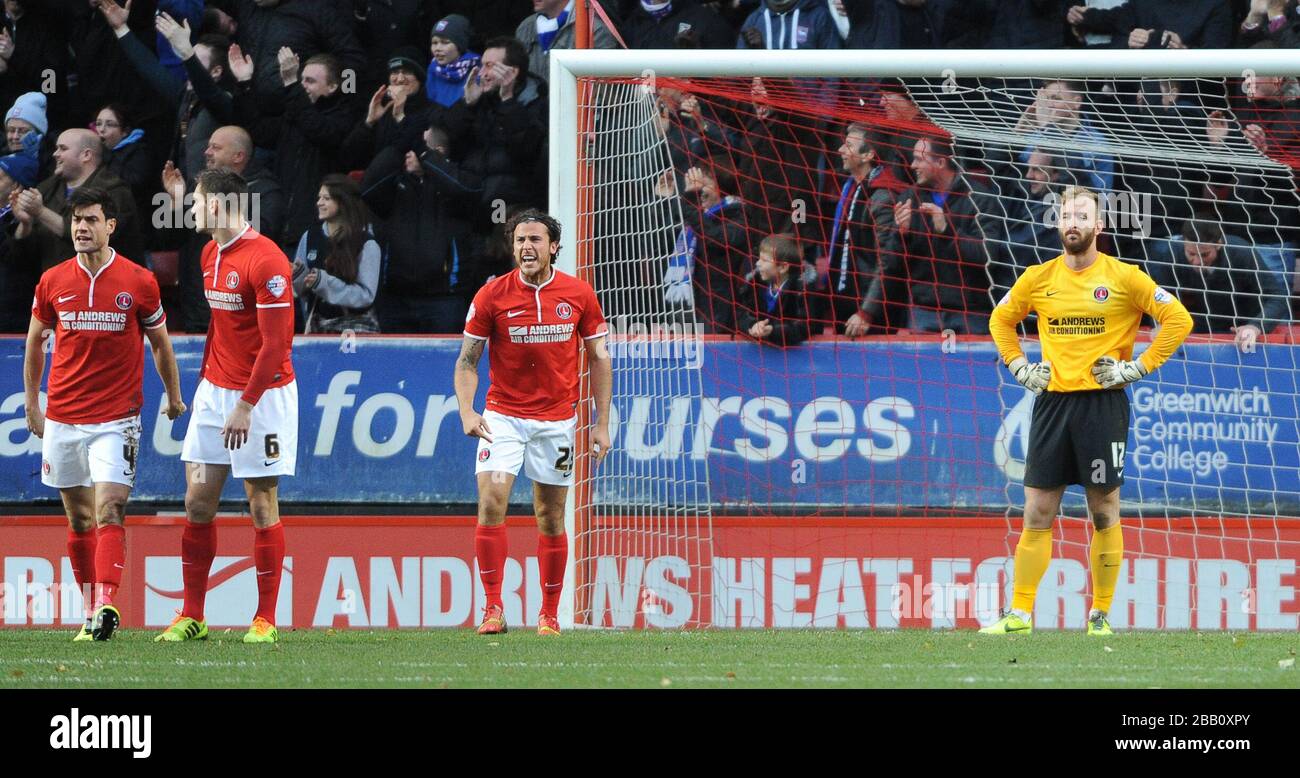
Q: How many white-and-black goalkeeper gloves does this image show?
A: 2